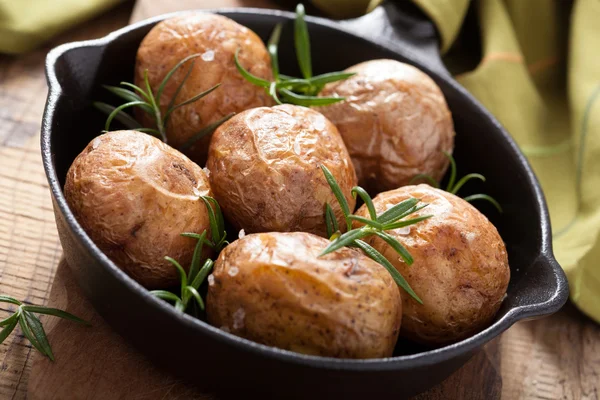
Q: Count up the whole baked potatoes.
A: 6